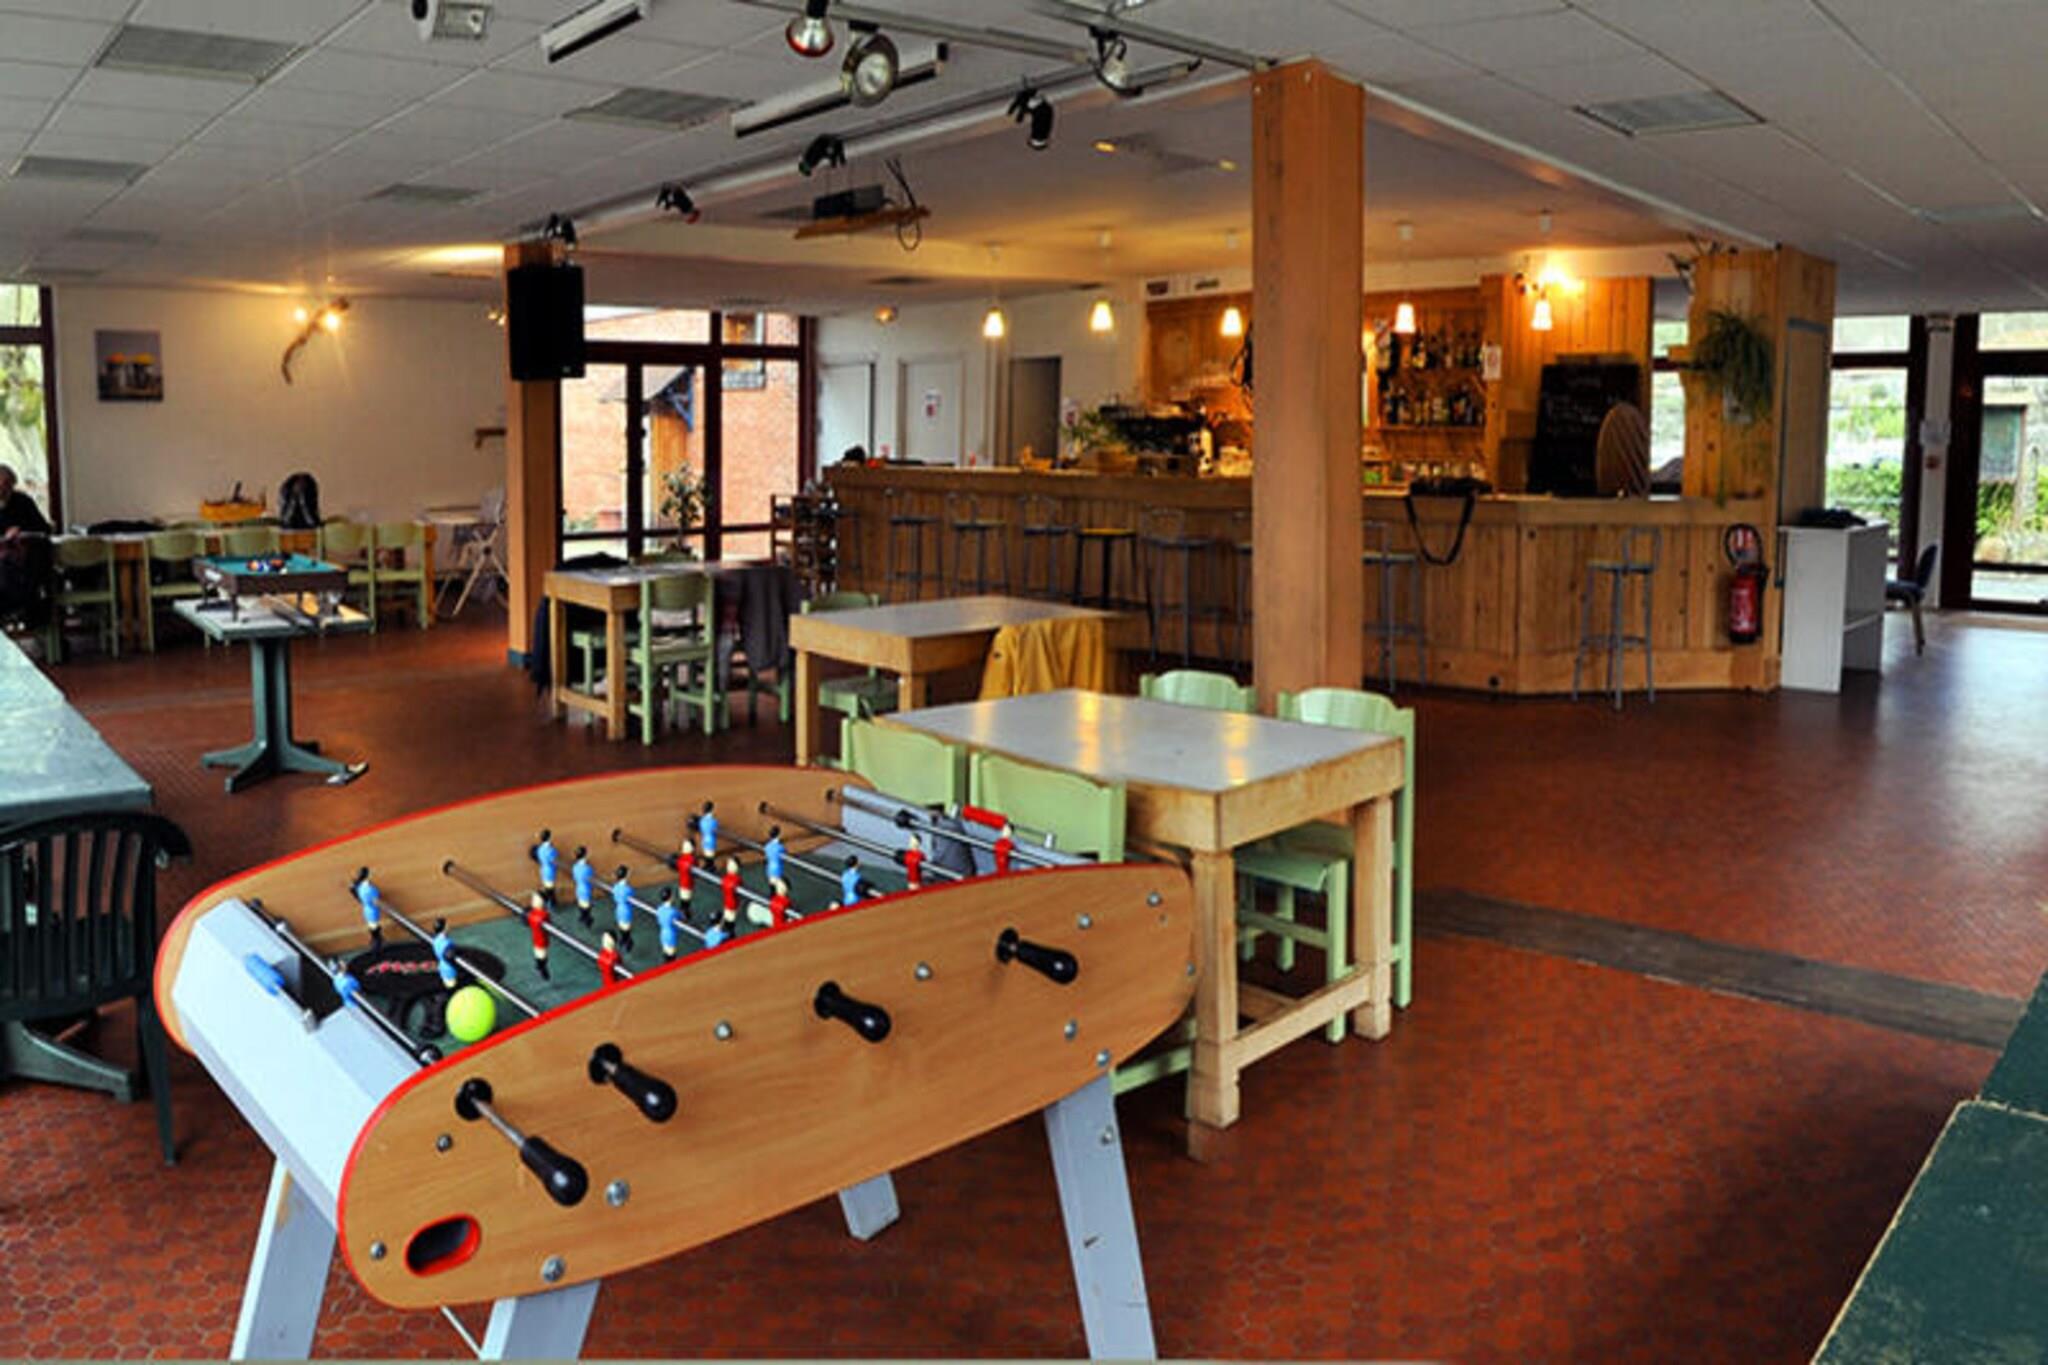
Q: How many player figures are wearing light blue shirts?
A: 11